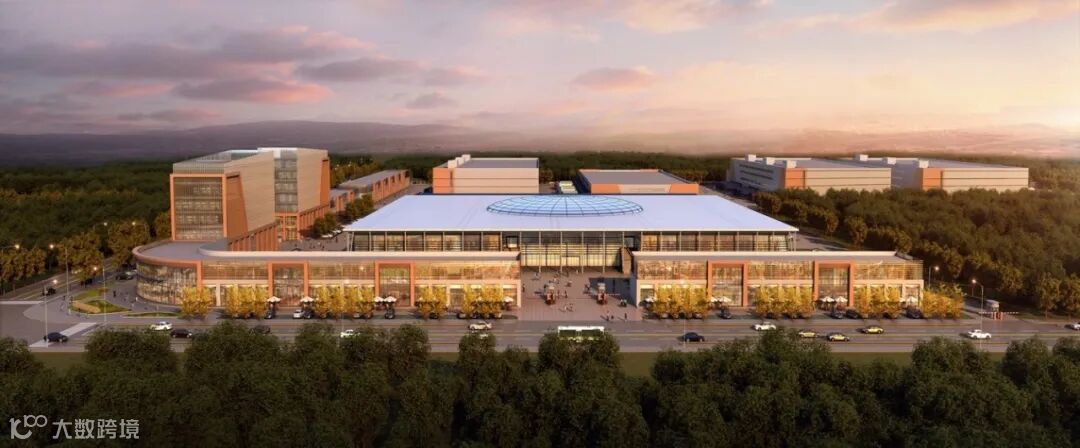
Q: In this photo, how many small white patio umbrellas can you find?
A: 12